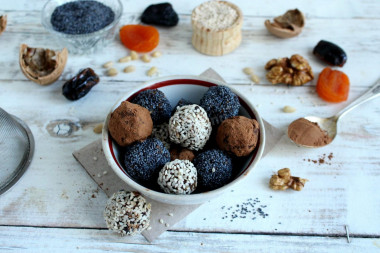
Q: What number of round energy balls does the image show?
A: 12